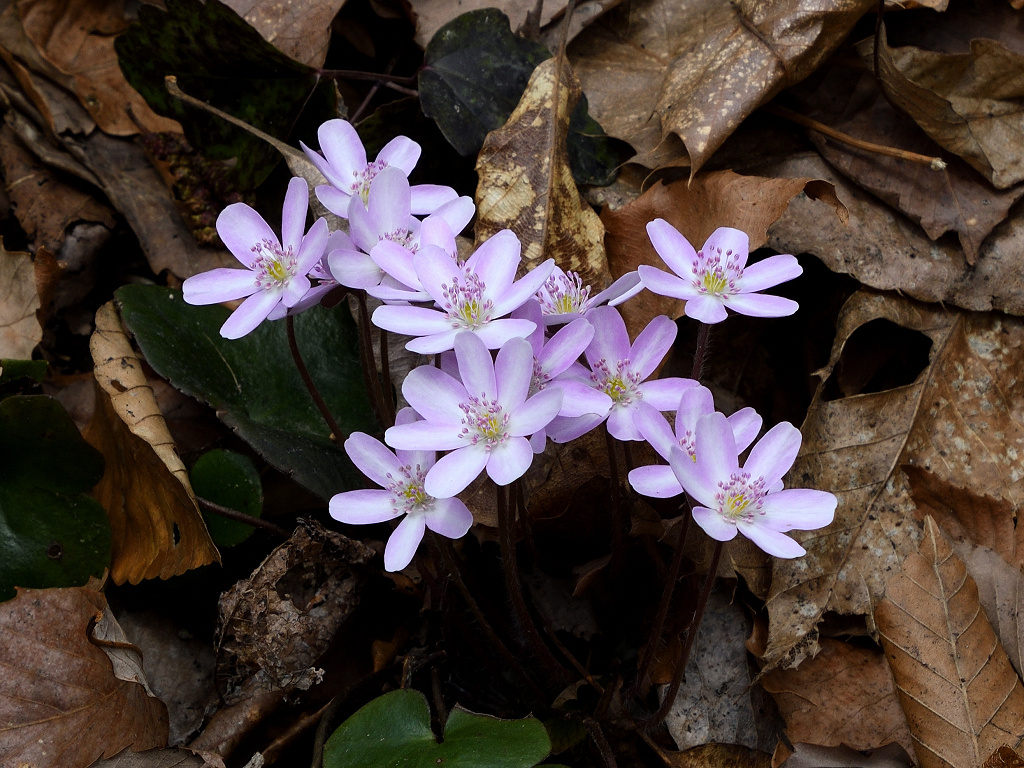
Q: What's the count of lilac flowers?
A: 14